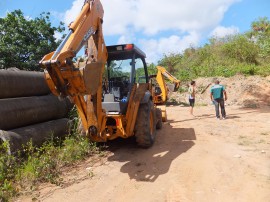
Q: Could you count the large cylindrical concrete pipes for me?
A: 3